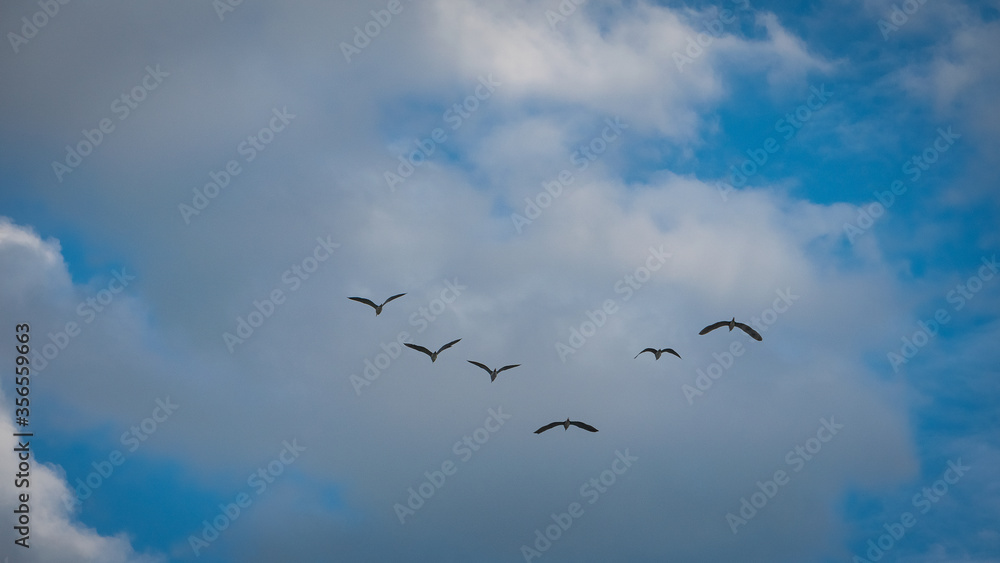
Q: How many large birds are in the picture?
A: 6